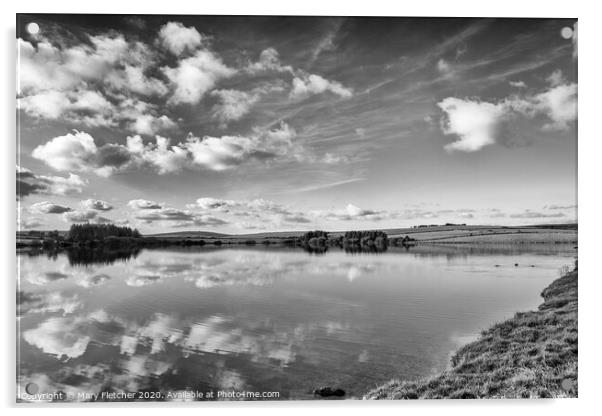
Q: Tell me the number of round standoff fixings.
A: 4